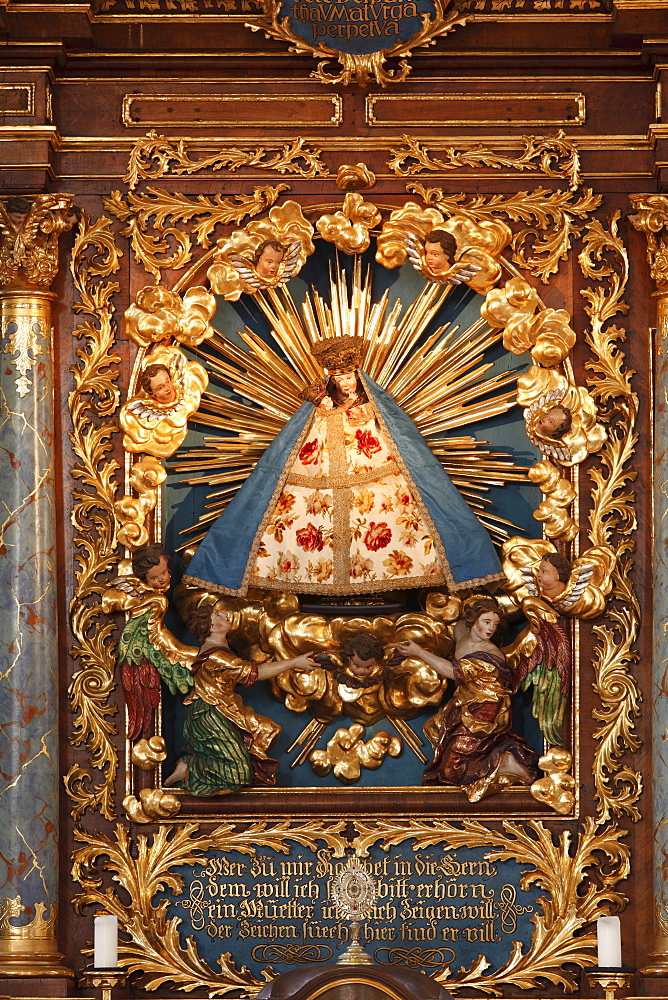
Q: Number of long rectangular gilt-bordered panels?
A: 2